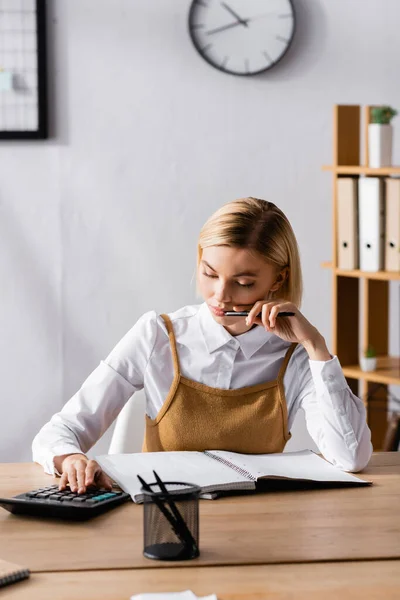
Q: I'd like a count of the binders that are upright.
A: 3